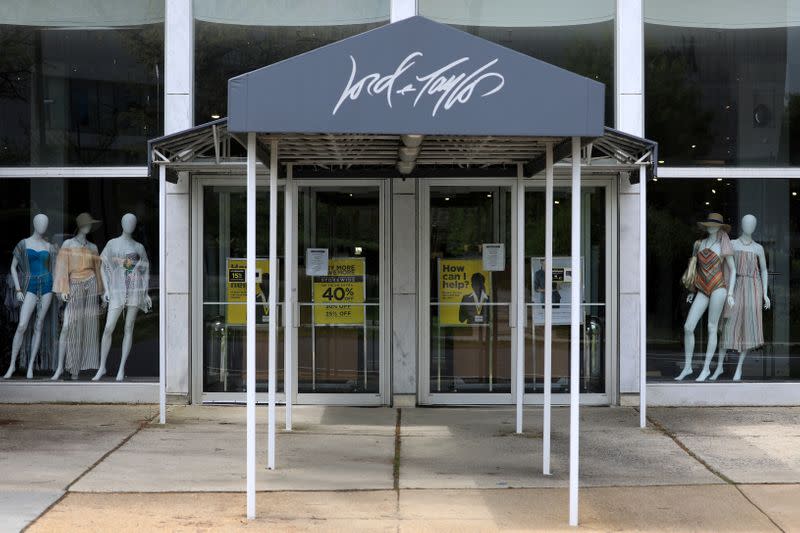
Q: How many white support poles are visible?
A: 8